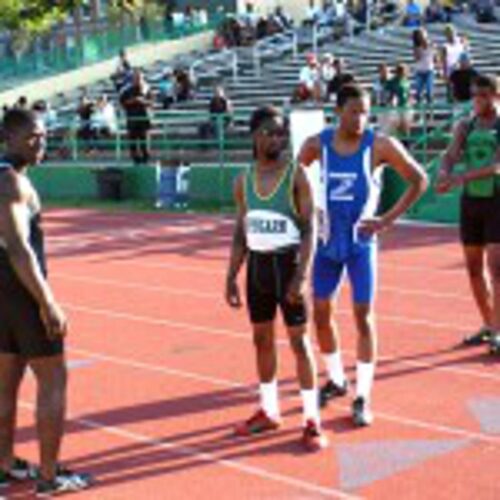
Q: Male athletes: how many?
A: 4